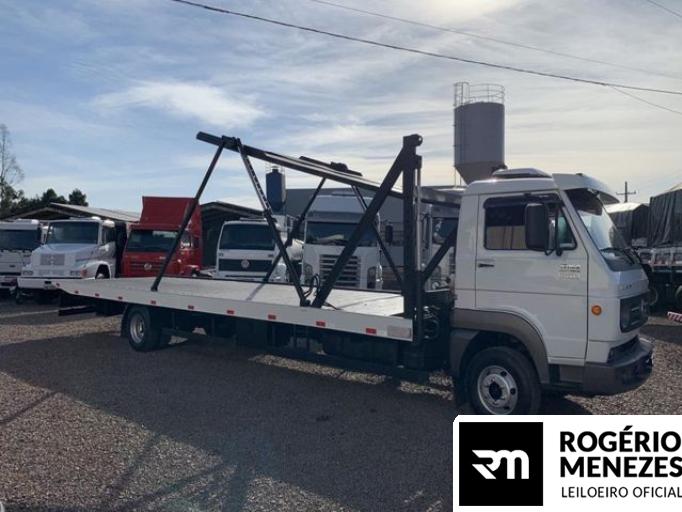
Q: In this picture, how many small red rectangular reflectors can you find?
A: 10